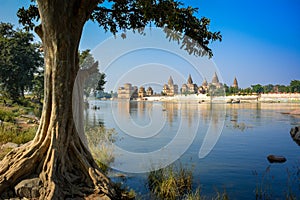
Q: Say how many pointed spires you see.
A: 5